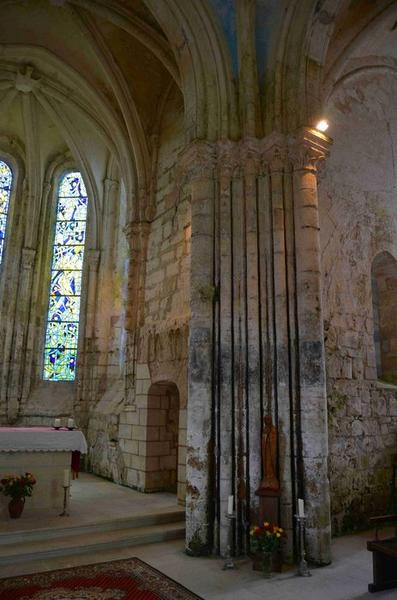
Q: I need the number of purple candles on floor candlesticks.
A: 0